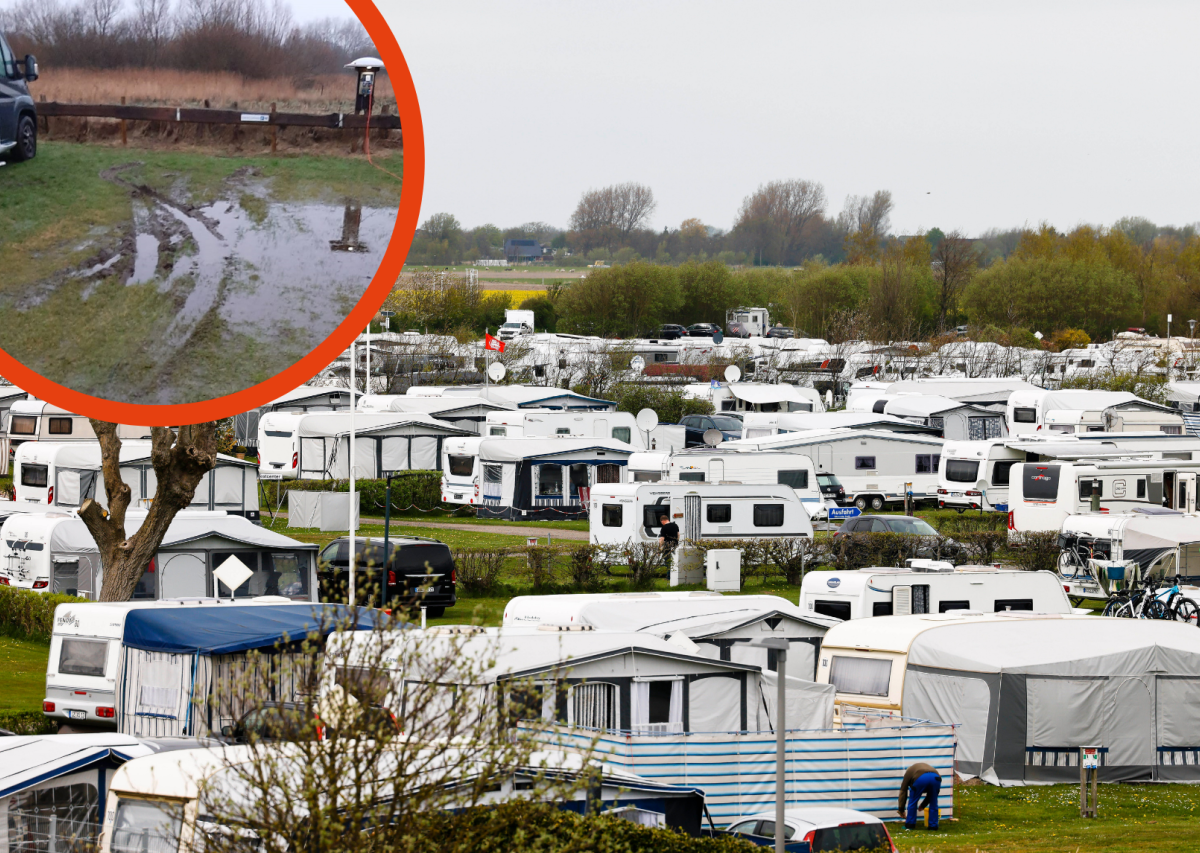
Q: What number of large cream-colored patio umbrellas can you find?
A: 0